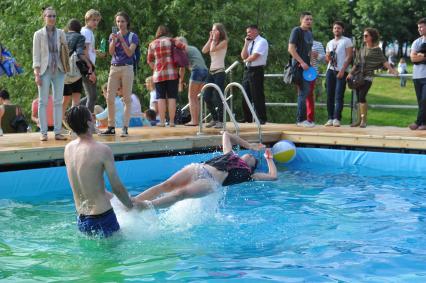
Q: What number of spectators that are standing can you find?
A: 13